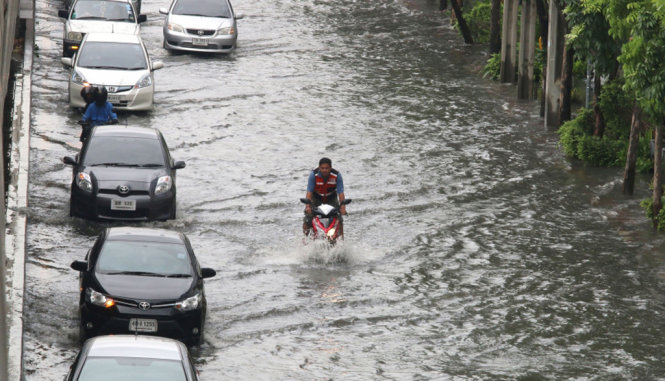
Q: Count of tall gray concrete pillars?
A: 3